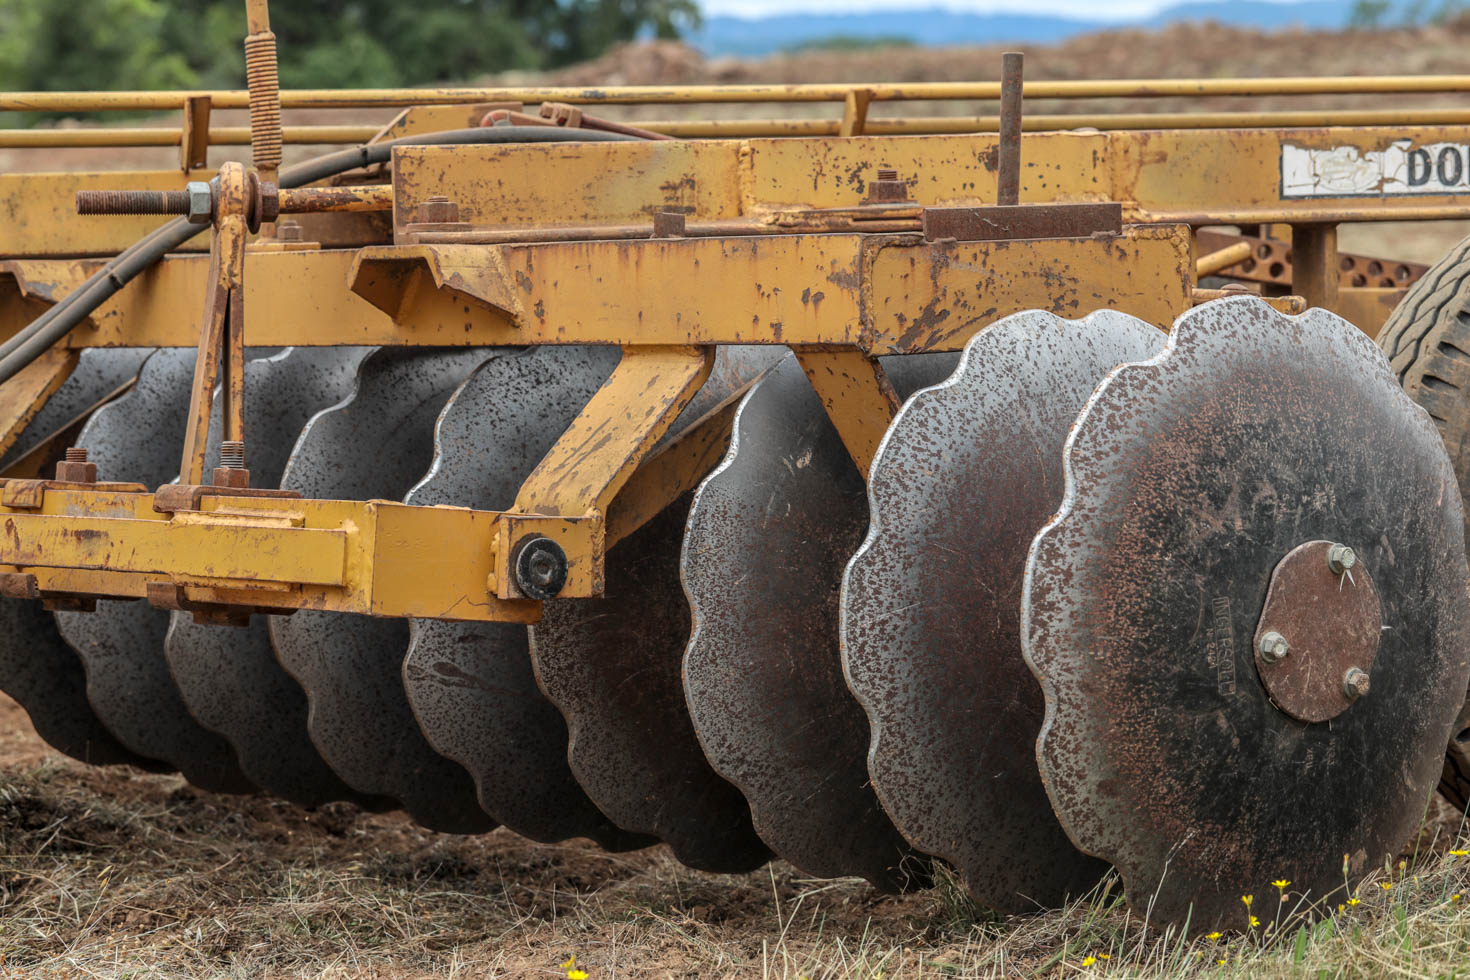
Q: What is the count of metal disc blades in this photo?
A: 9